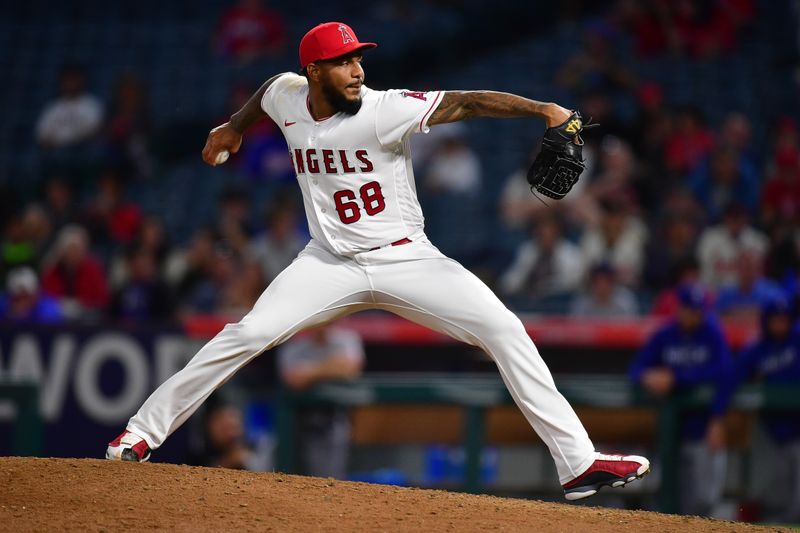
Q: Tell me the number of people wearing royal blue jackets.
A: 2